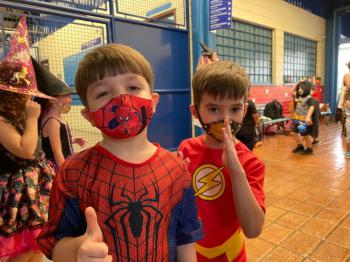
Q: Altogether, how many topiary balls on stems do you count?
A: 0